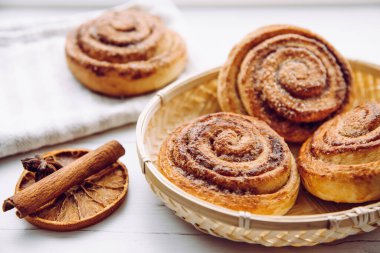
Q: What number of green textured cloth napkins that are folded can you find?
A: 0